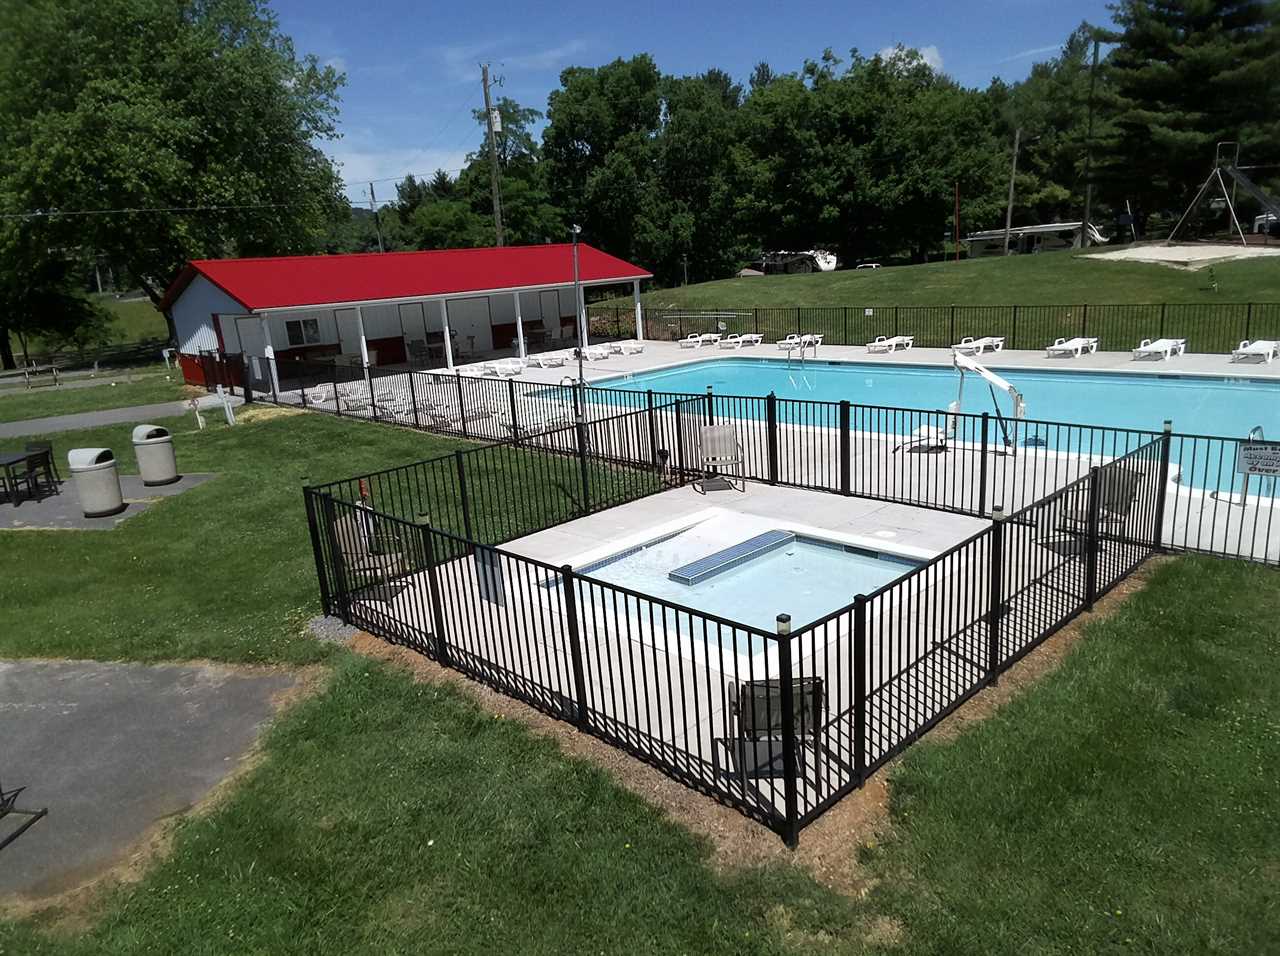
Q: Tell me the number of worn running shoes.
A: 0